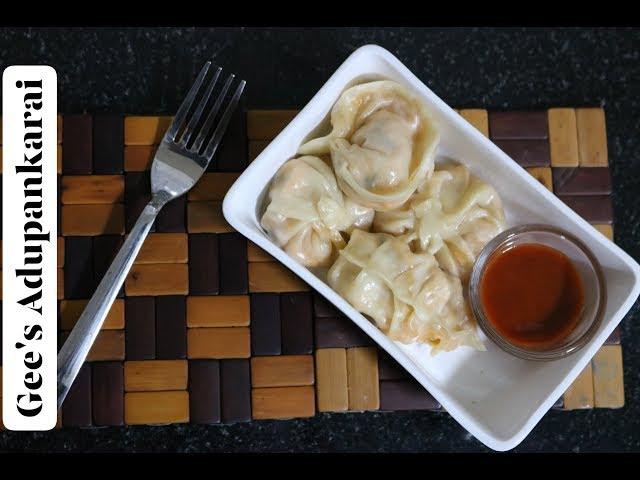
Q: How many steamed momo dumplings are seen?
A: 4